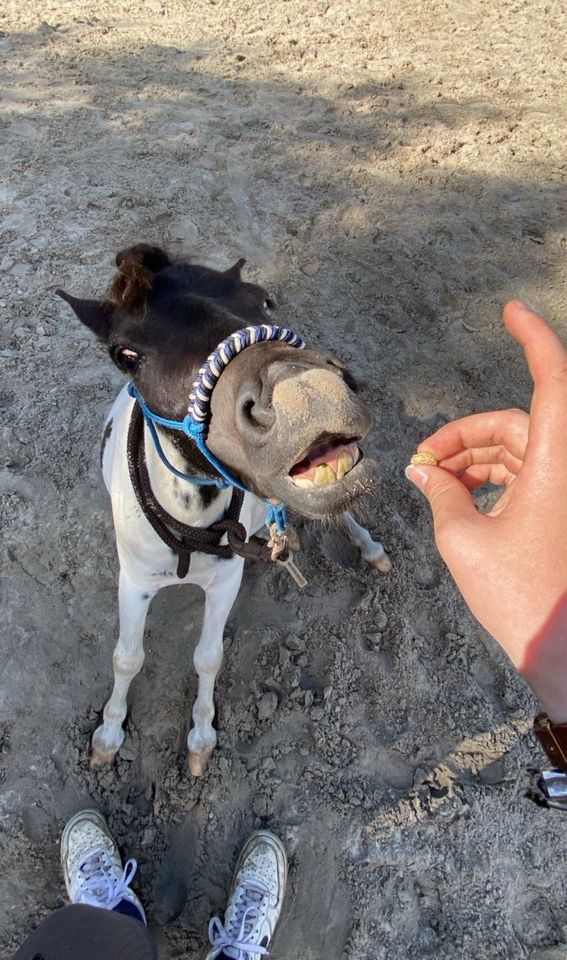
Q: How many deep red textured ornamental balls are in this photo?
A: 0